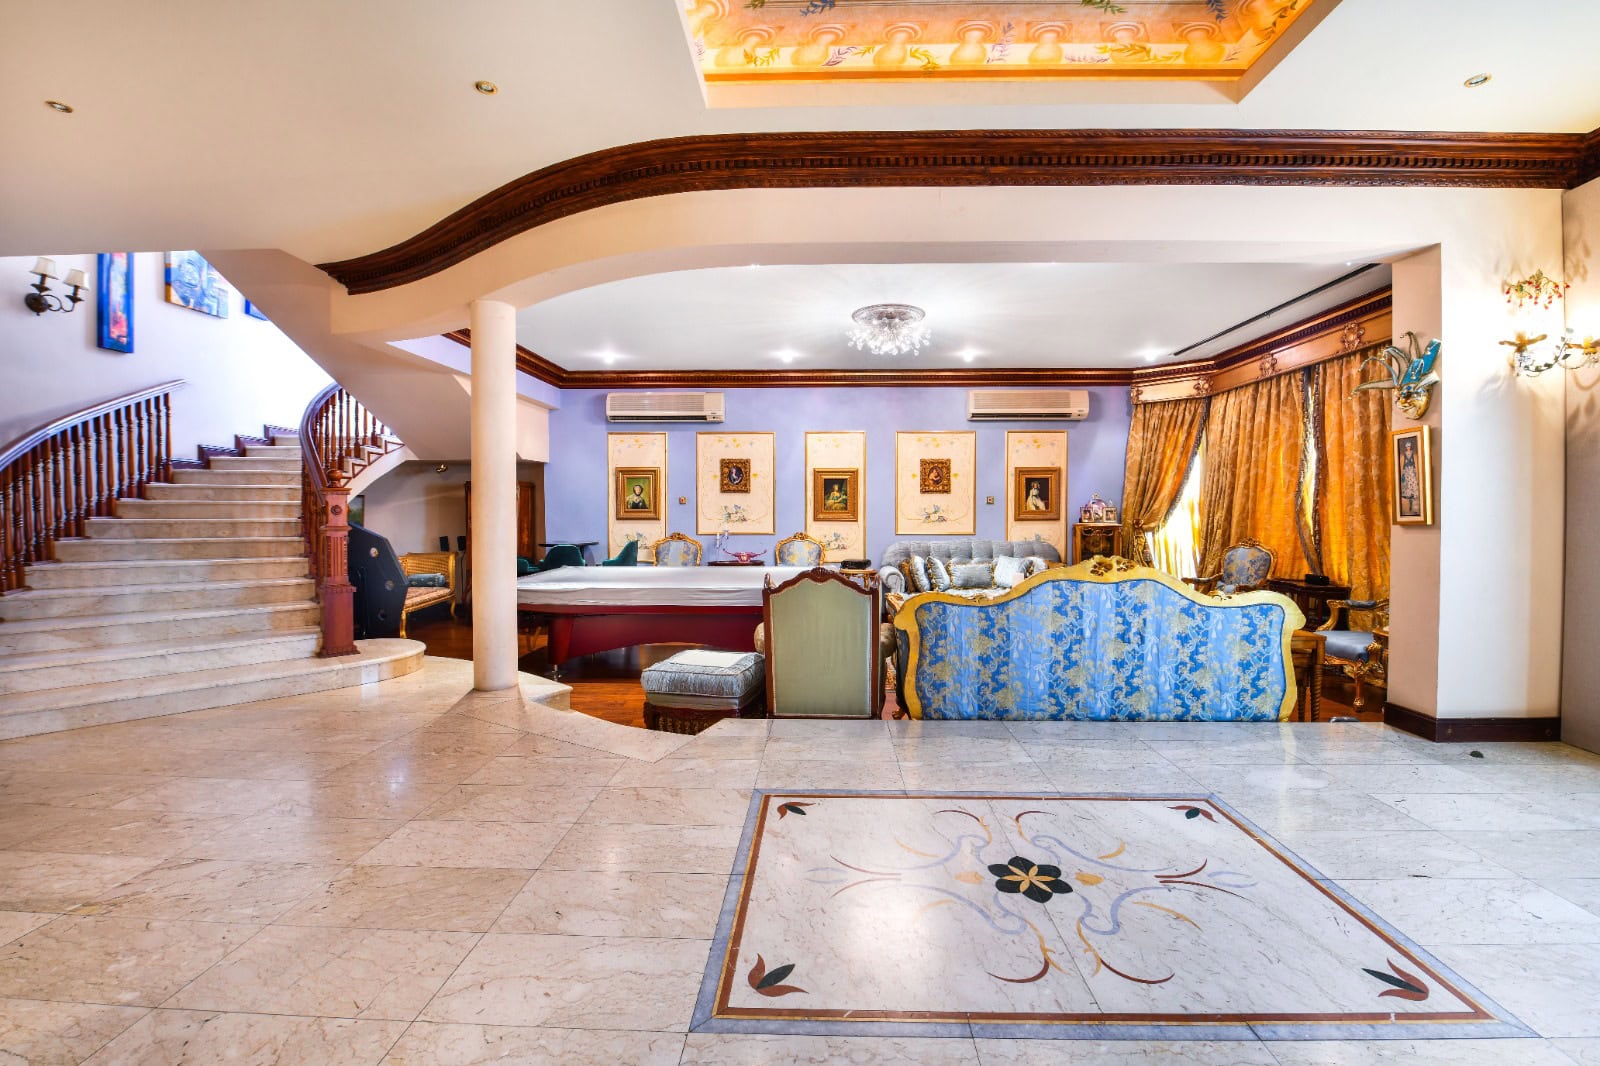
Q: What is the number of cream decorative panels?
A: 5